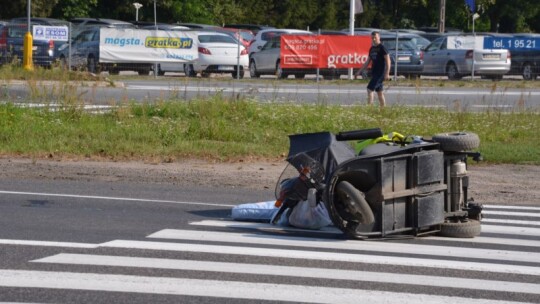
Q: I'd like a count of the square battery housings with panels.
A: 2